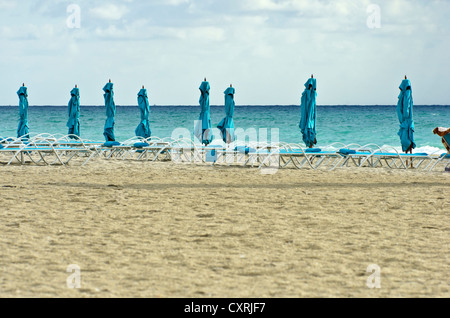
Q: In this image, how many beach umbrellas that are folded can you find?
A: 8